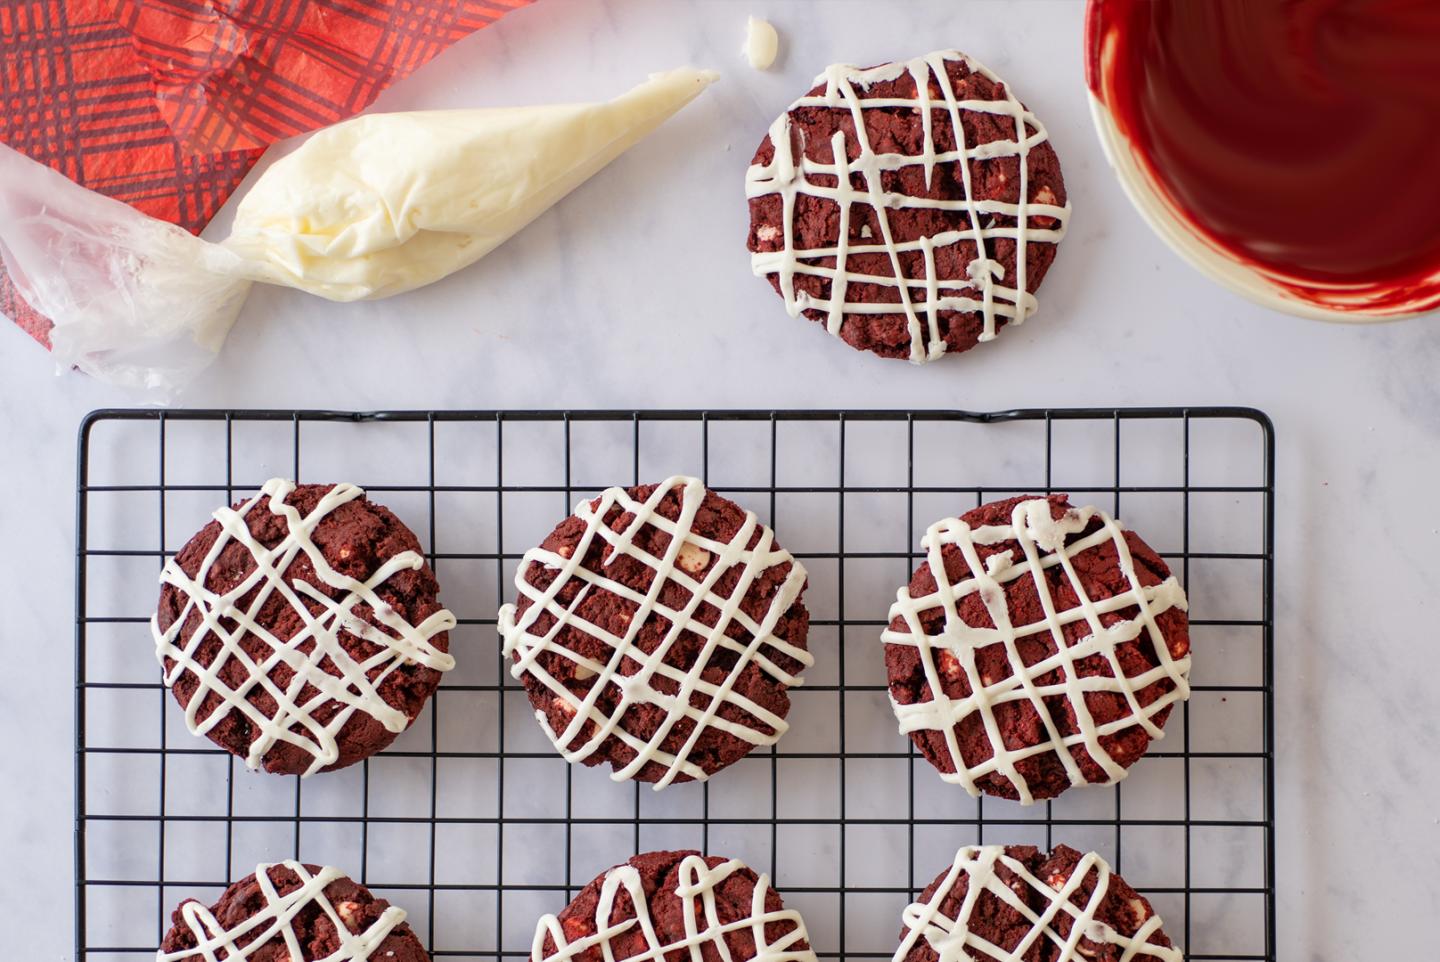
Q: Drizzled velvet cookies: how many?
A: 7